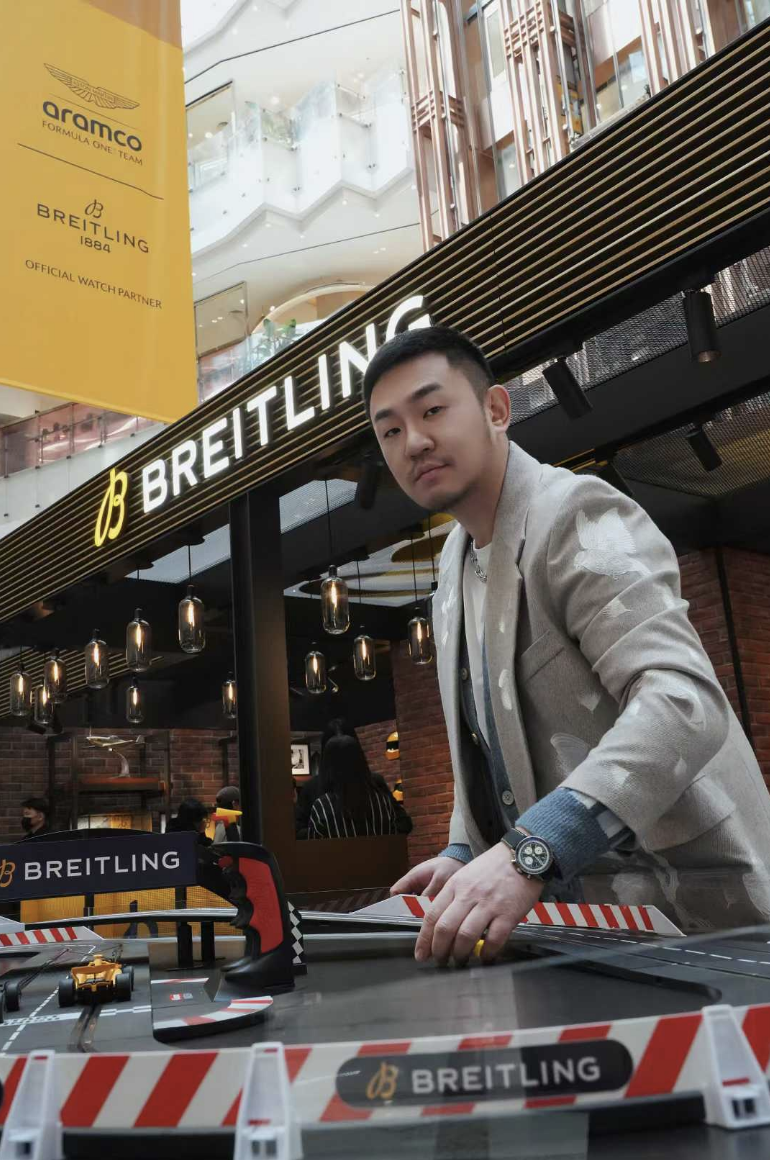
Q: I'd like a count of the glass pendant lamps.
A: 12